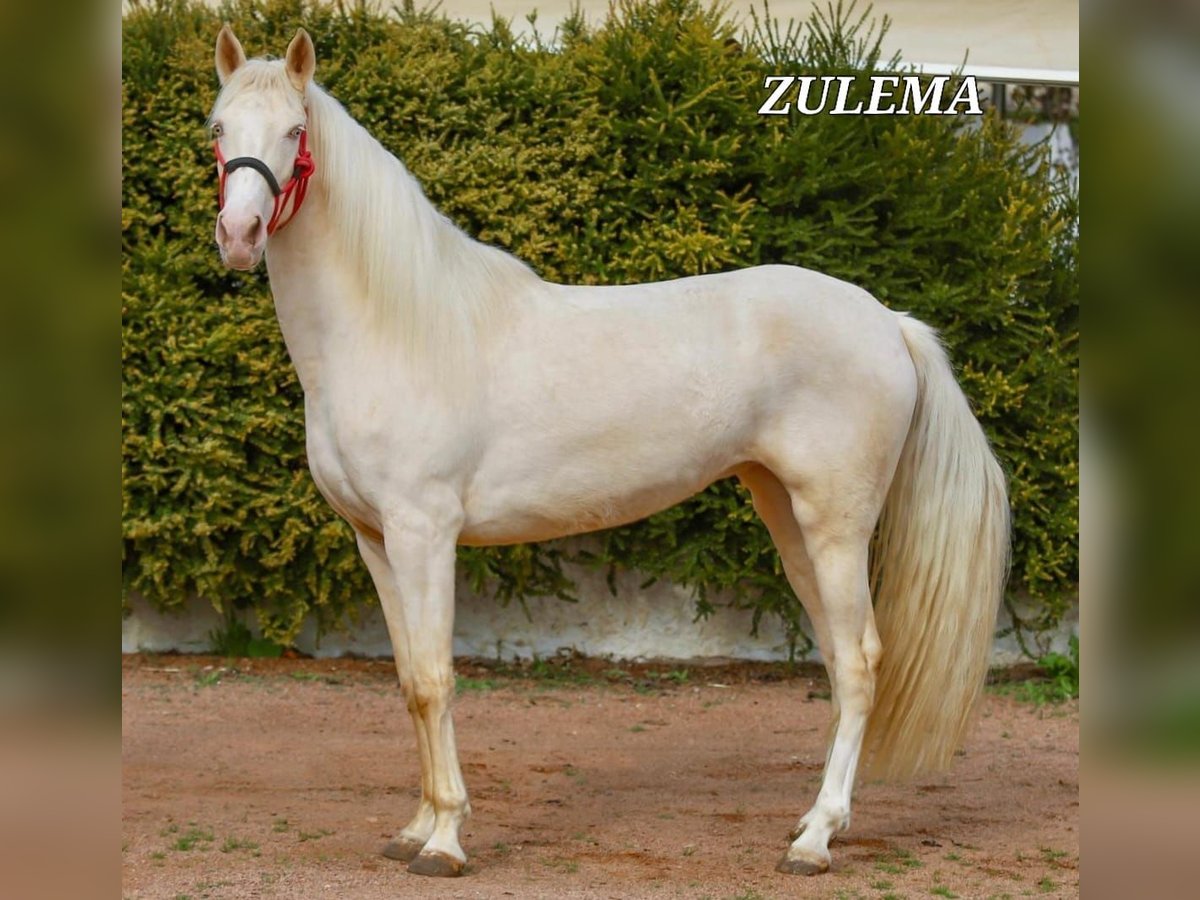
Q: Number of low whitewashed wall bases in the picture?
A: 1